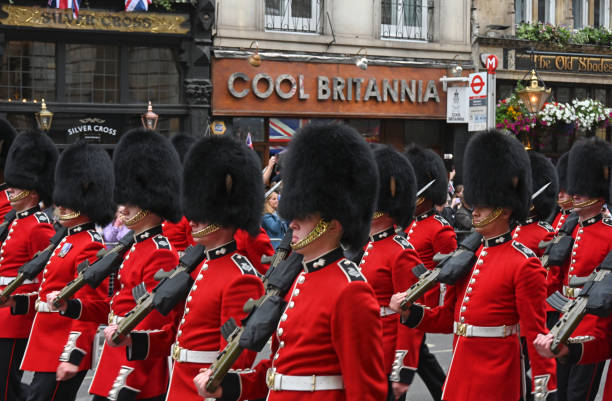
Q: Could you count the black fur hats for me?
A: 13